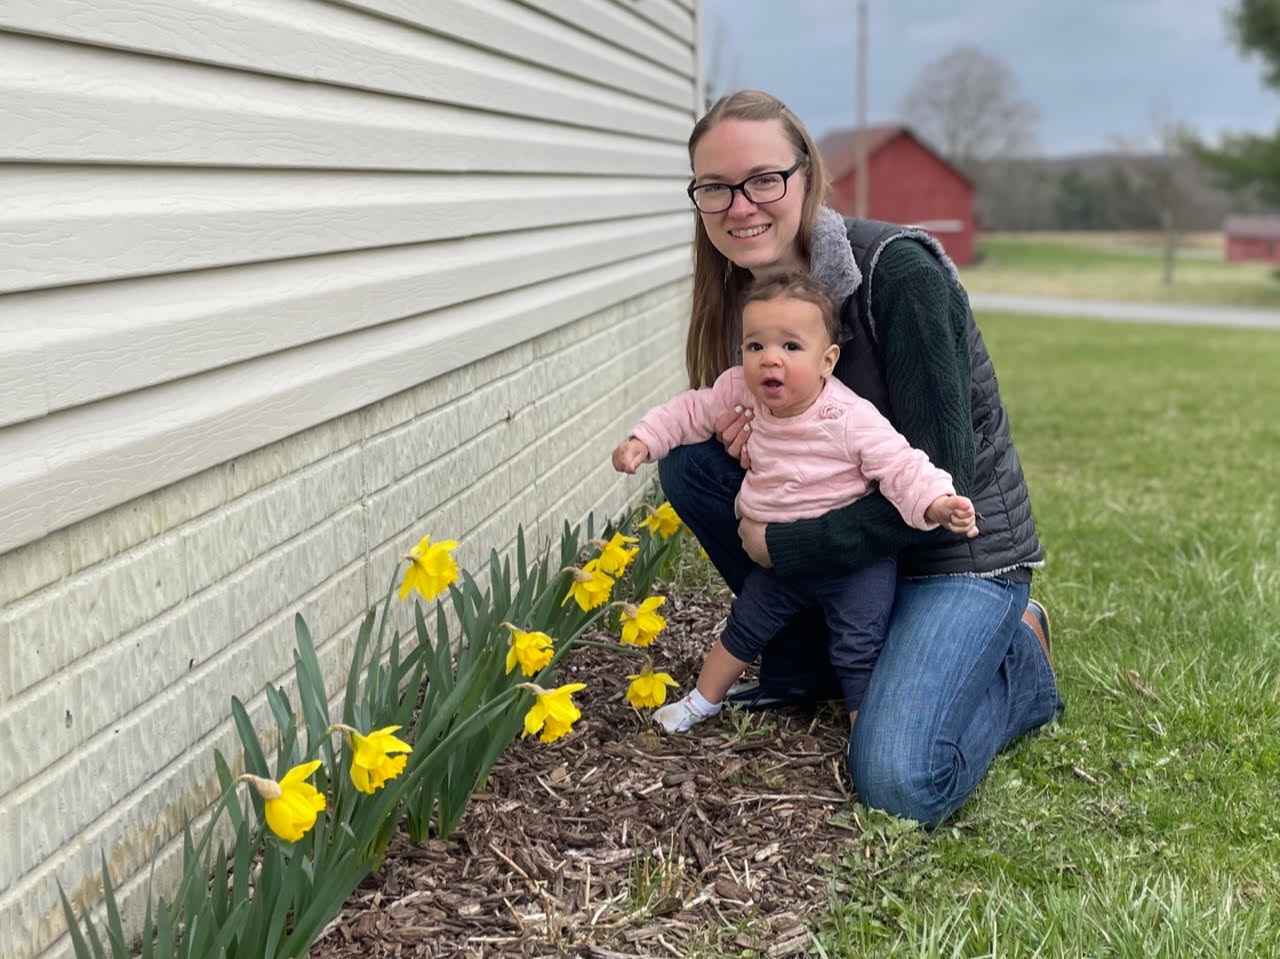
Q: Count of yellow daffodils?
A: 10